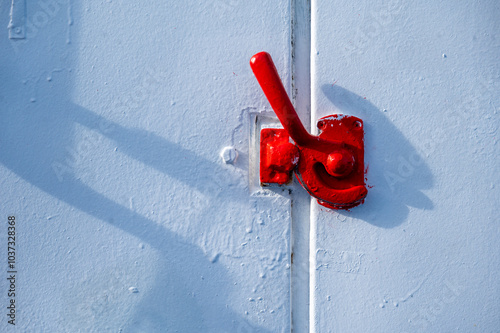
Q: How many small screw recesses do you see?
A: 2